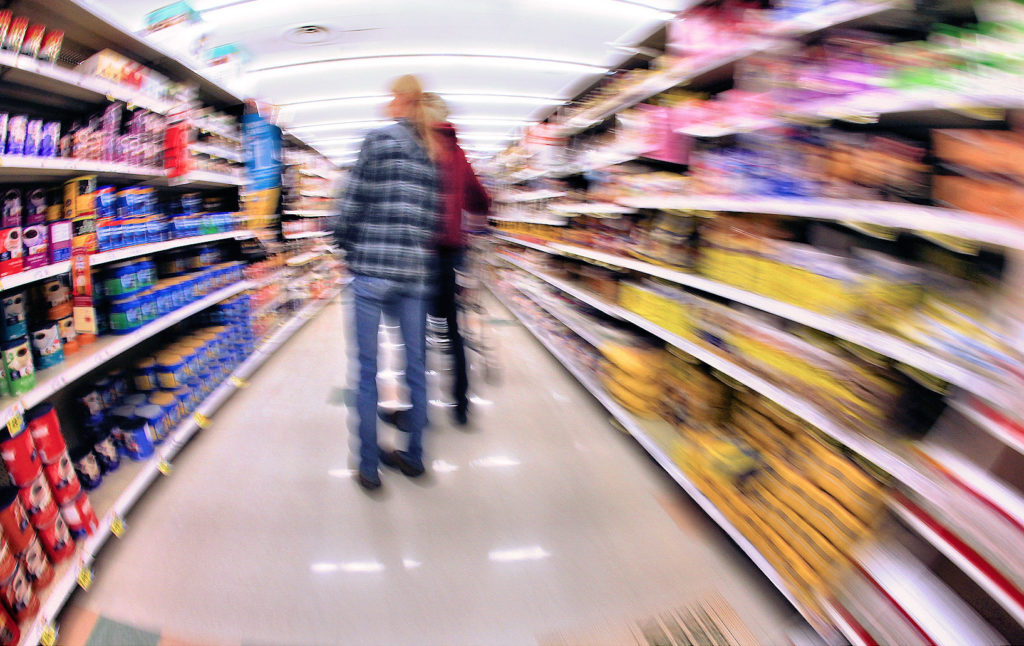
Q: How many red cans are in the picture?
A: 11